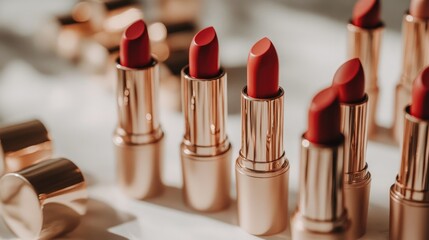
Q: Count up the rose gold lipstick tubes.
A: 8